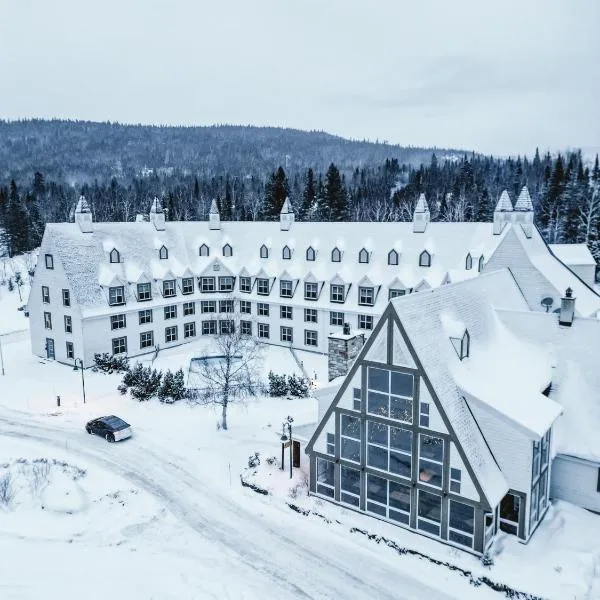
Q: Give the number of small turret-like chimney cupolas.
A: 7